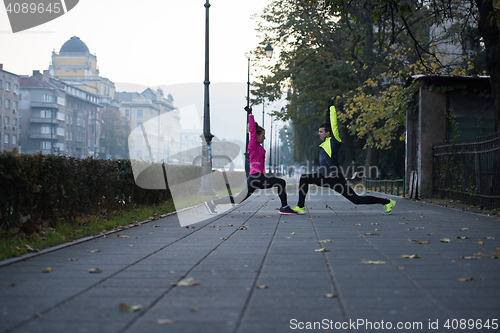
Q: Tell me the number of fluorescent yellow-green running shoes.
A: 2